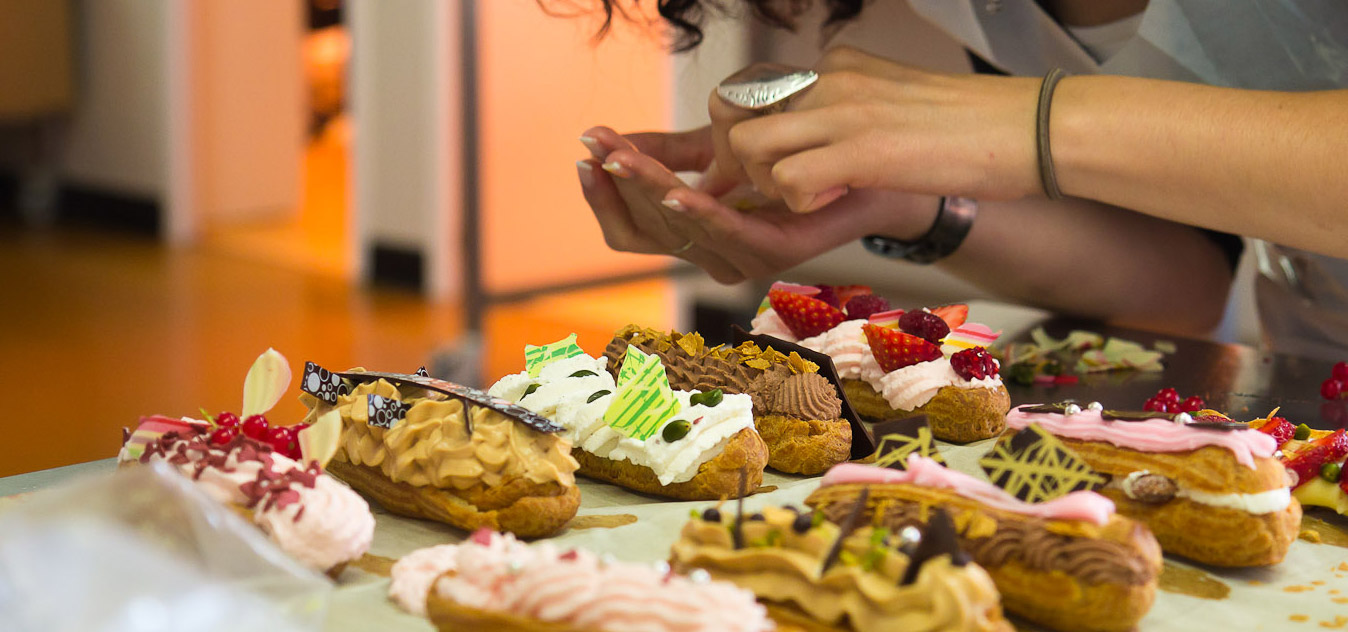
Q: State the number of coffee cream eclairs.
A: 2